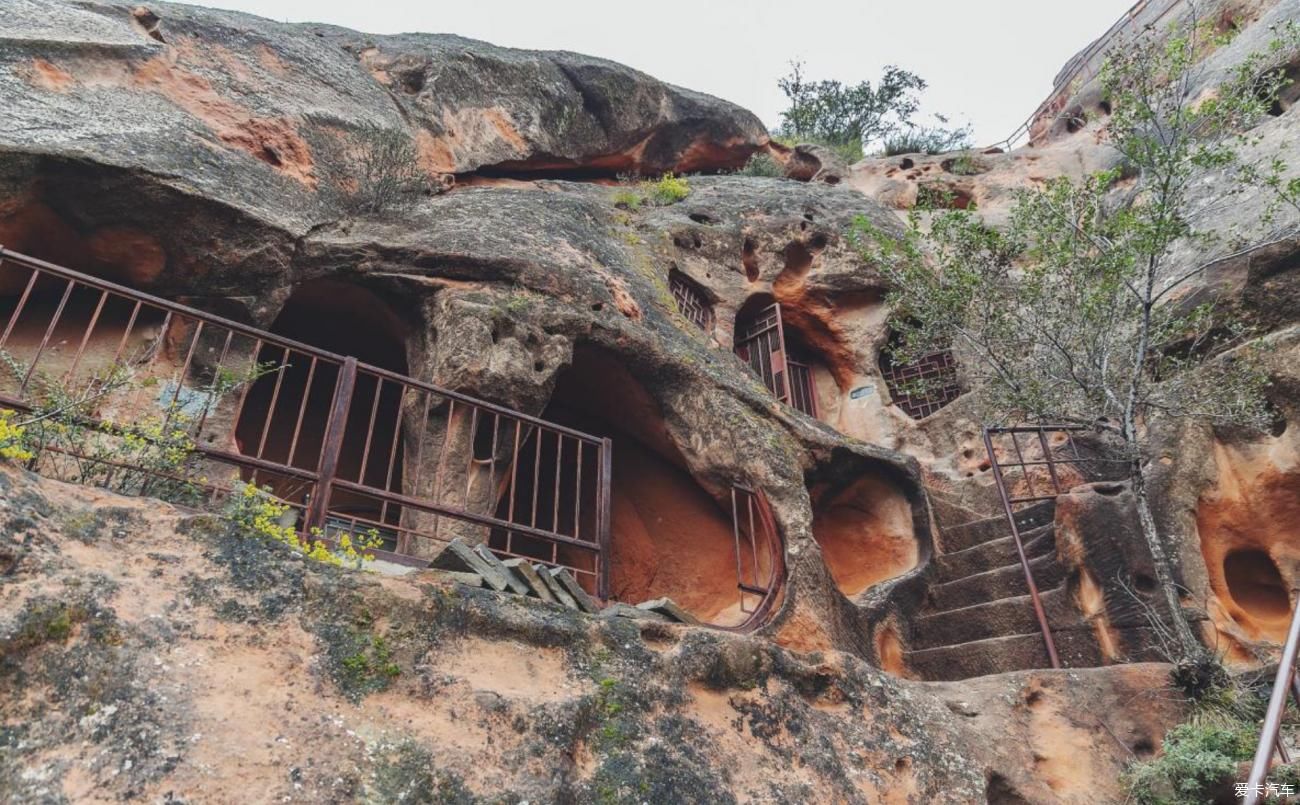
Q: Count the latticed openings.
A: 3